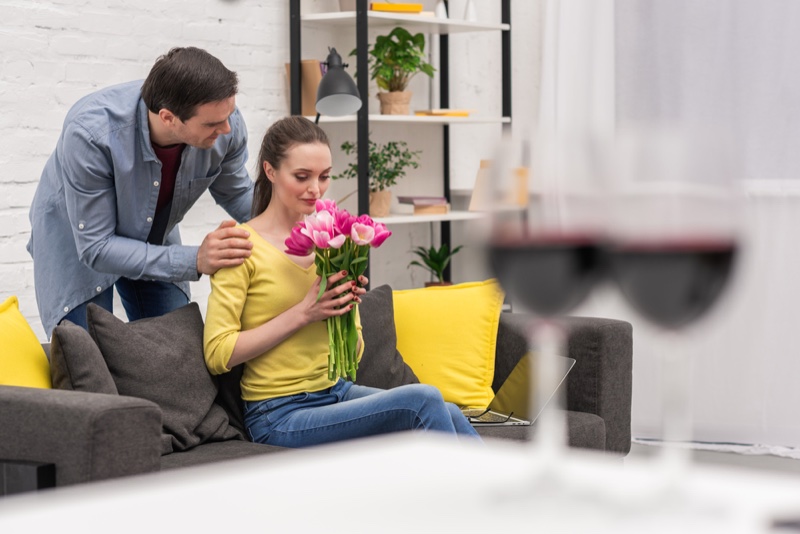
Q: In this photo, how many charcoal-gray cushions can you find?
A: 3